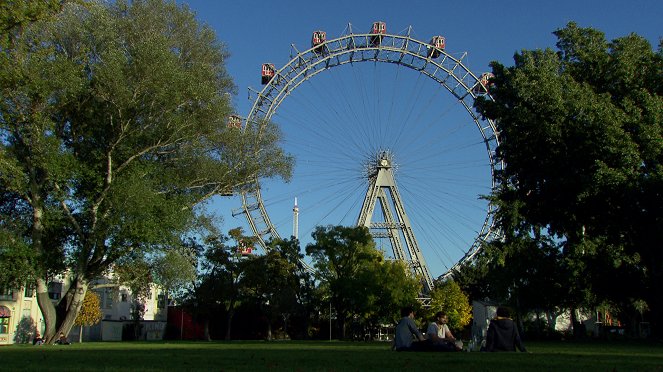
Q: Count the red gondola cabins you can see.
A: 7